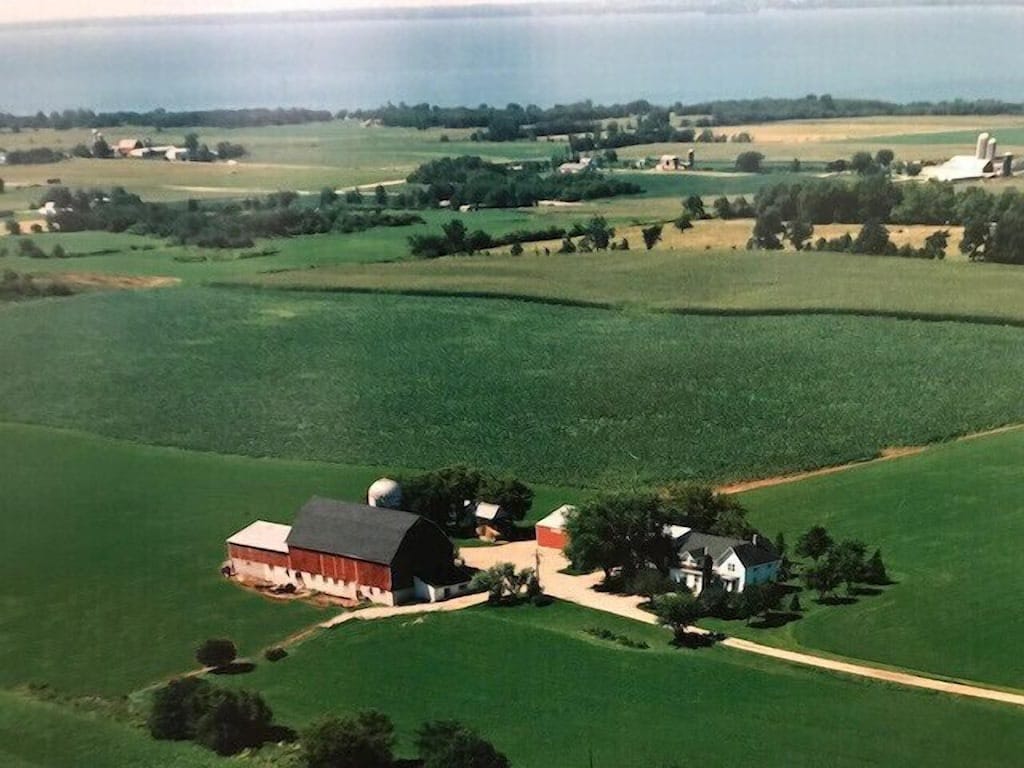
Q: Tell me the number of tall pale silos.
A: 2